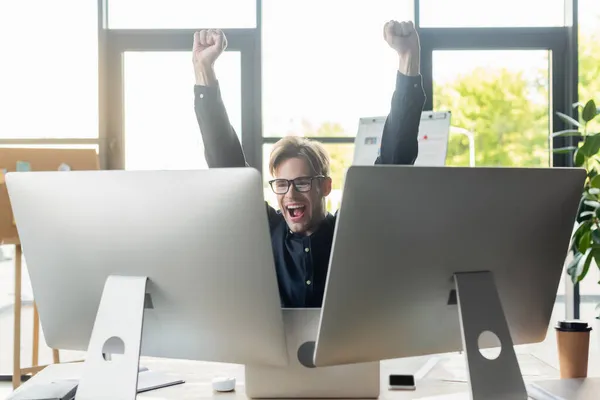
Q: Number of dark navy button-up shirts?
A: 1